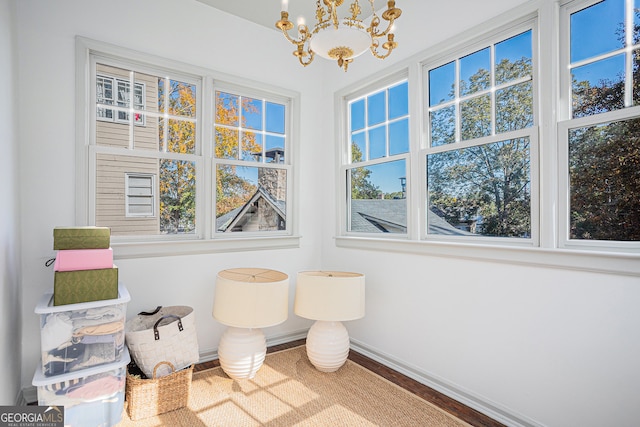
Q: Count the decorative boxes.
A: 3